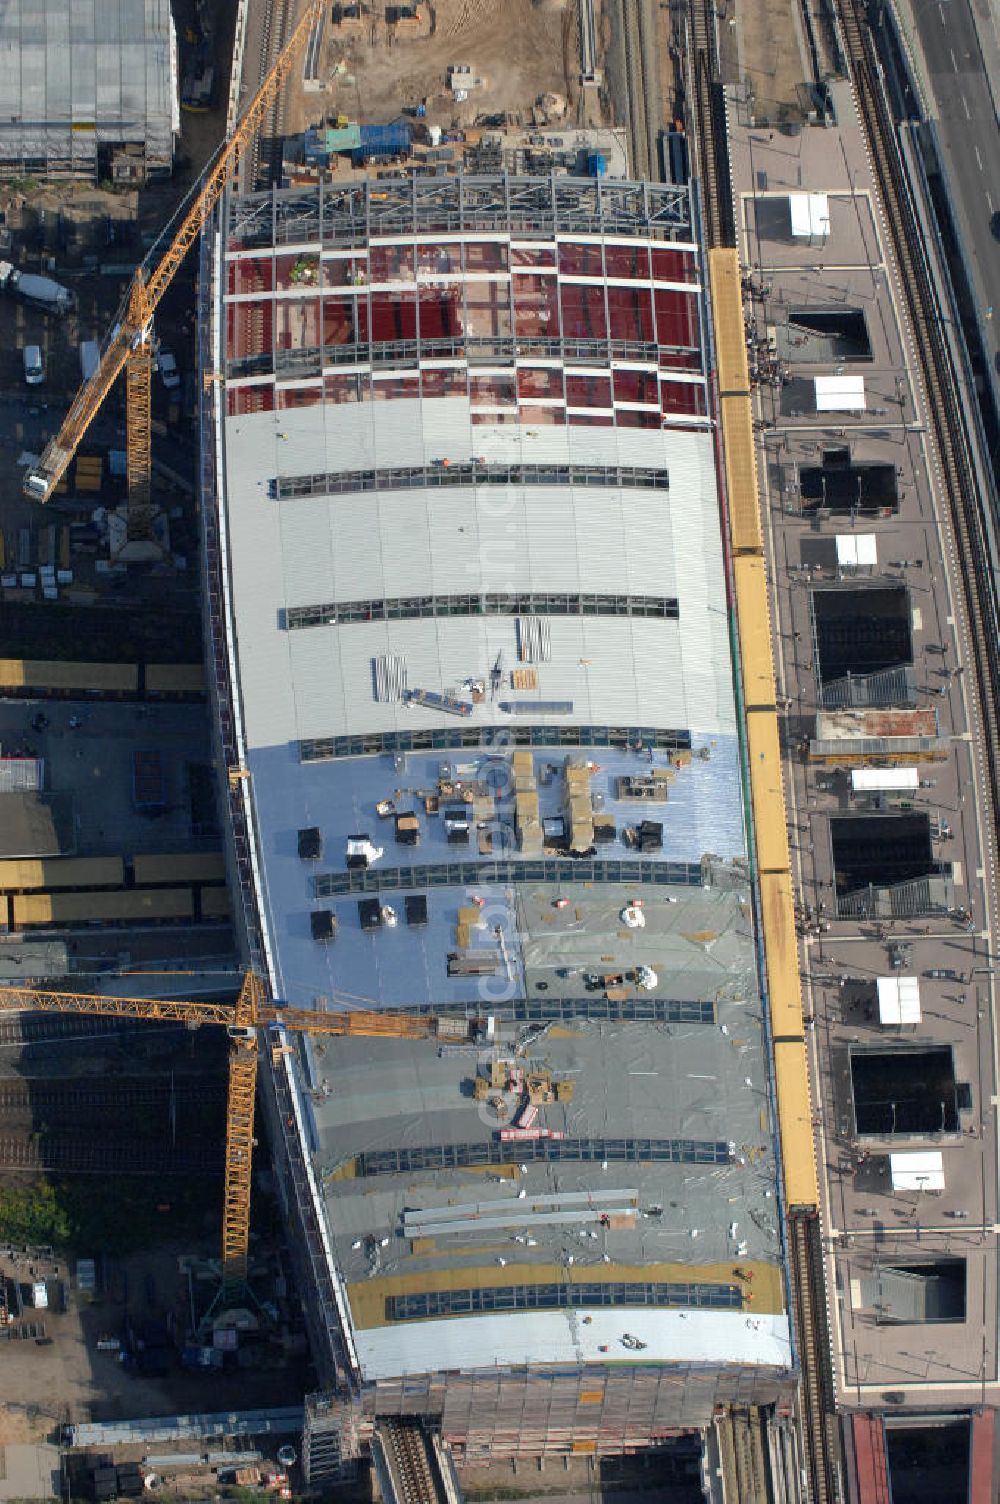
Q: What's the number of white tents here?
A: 6